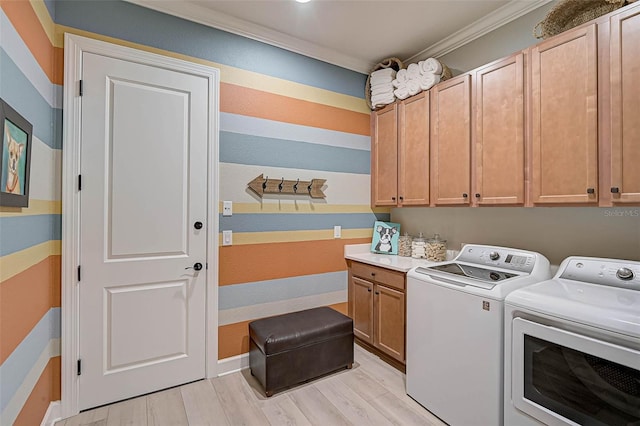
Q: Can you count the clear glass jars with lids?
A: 3